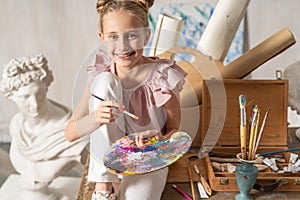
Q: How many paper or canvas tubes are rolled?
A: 3